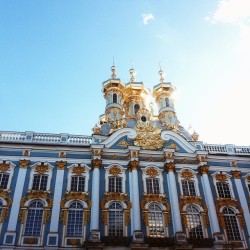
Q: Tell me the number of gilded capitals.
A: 7